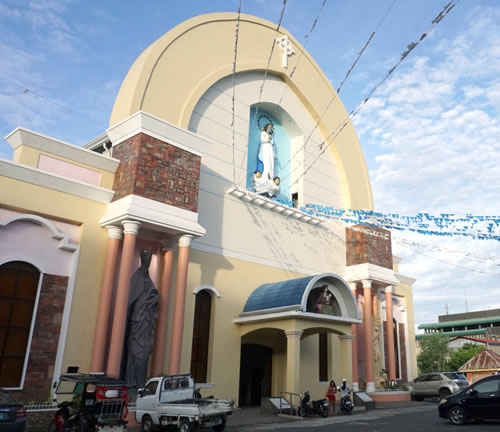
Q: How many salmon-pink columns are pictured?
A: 8